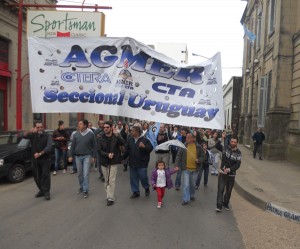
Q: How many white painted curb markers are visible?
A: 1